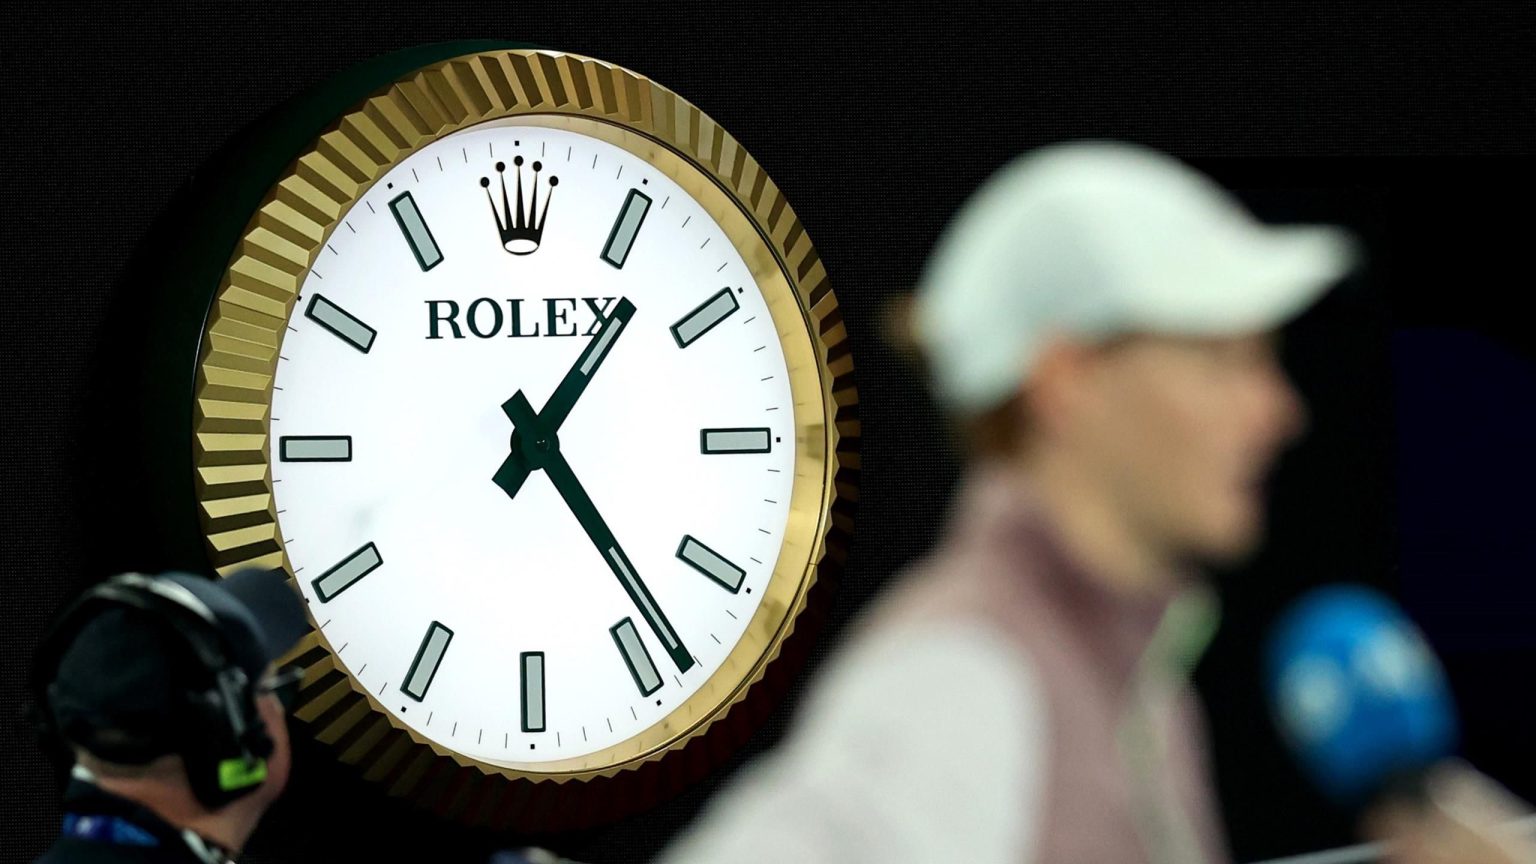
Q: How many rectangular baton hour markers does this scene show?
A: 11